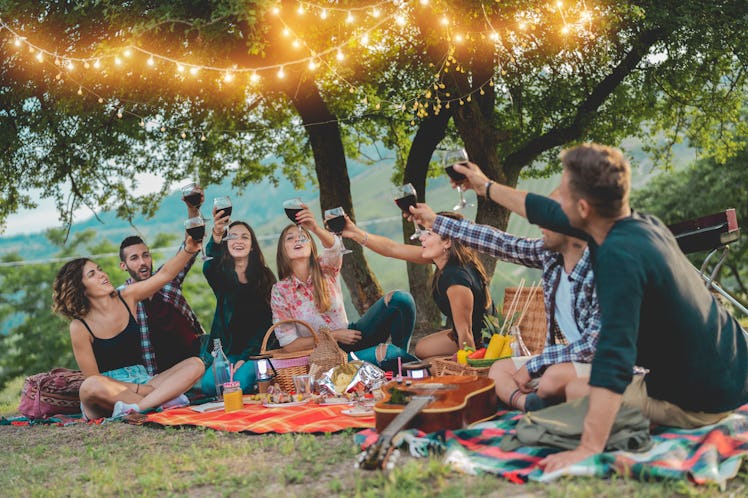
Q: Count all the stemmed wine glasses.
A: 7